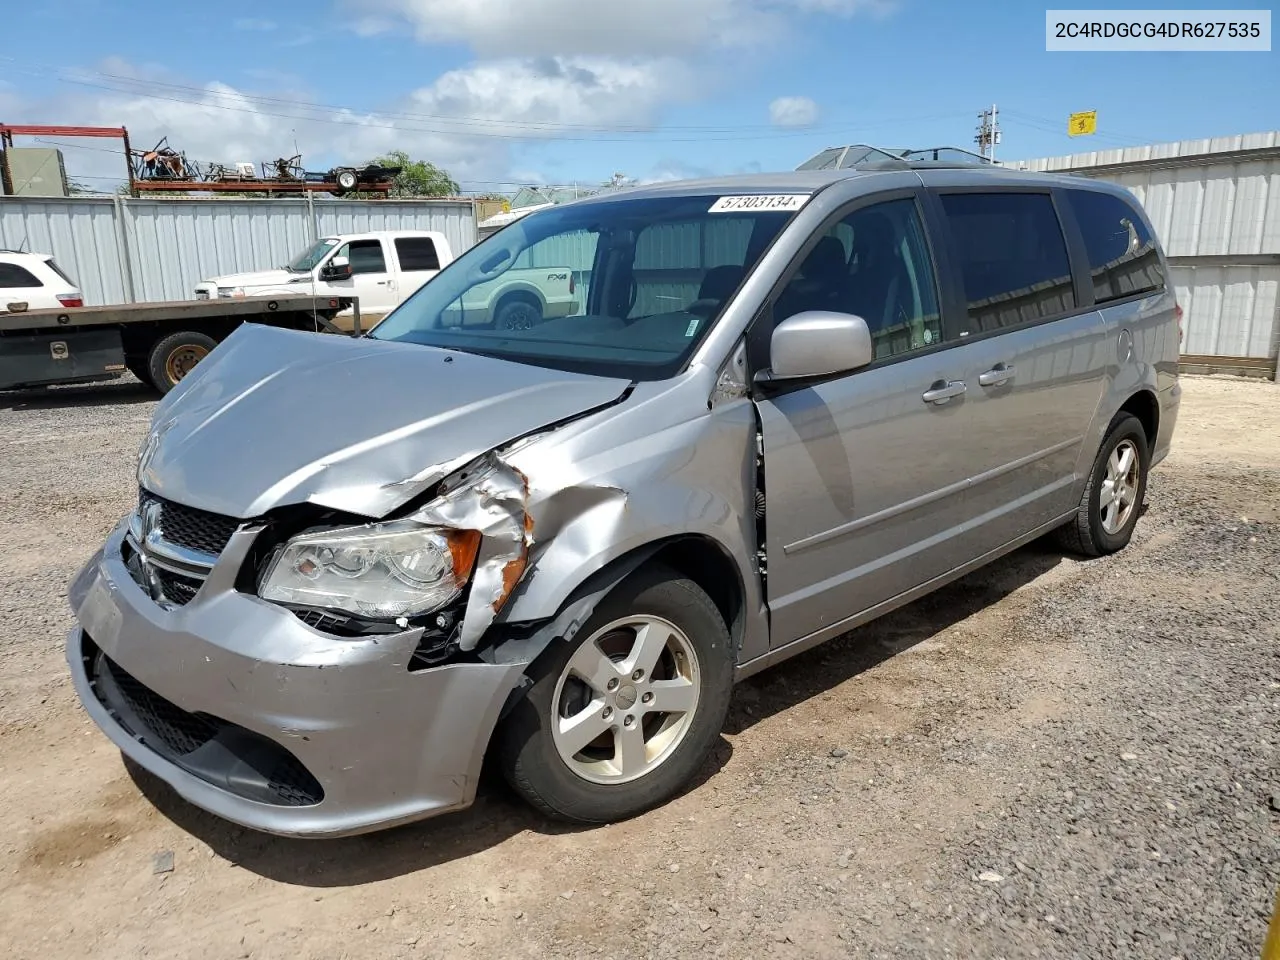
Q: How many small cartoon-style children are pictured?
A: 0